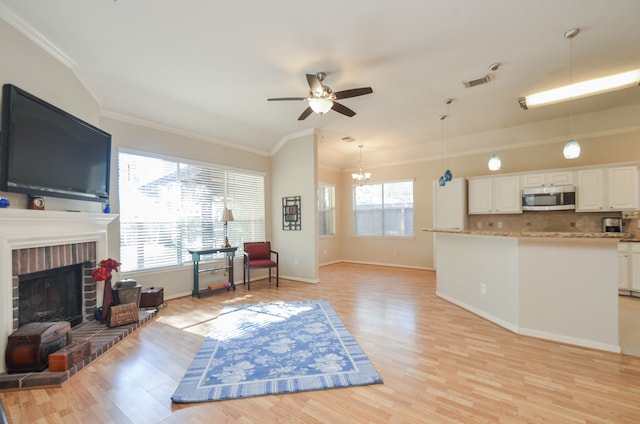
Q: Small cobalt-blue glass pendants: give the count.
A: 2